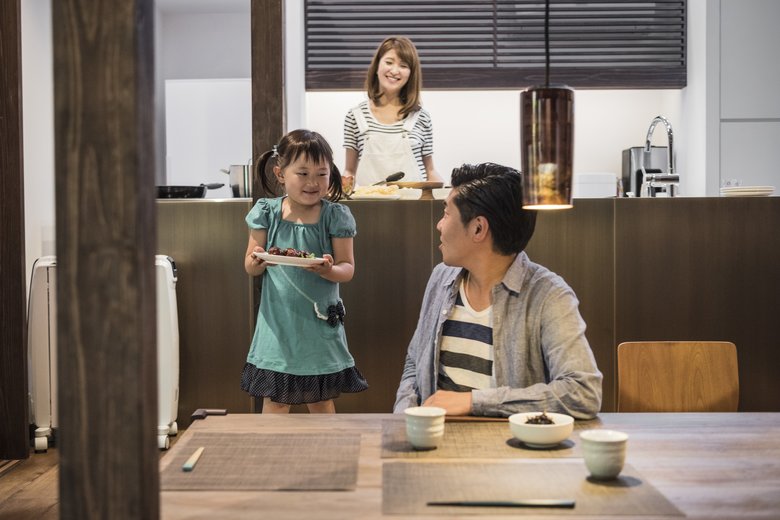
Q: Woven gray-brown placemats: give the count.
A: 3